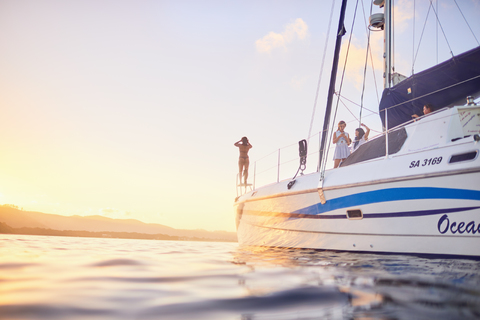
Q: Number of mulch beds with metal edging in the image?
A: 0